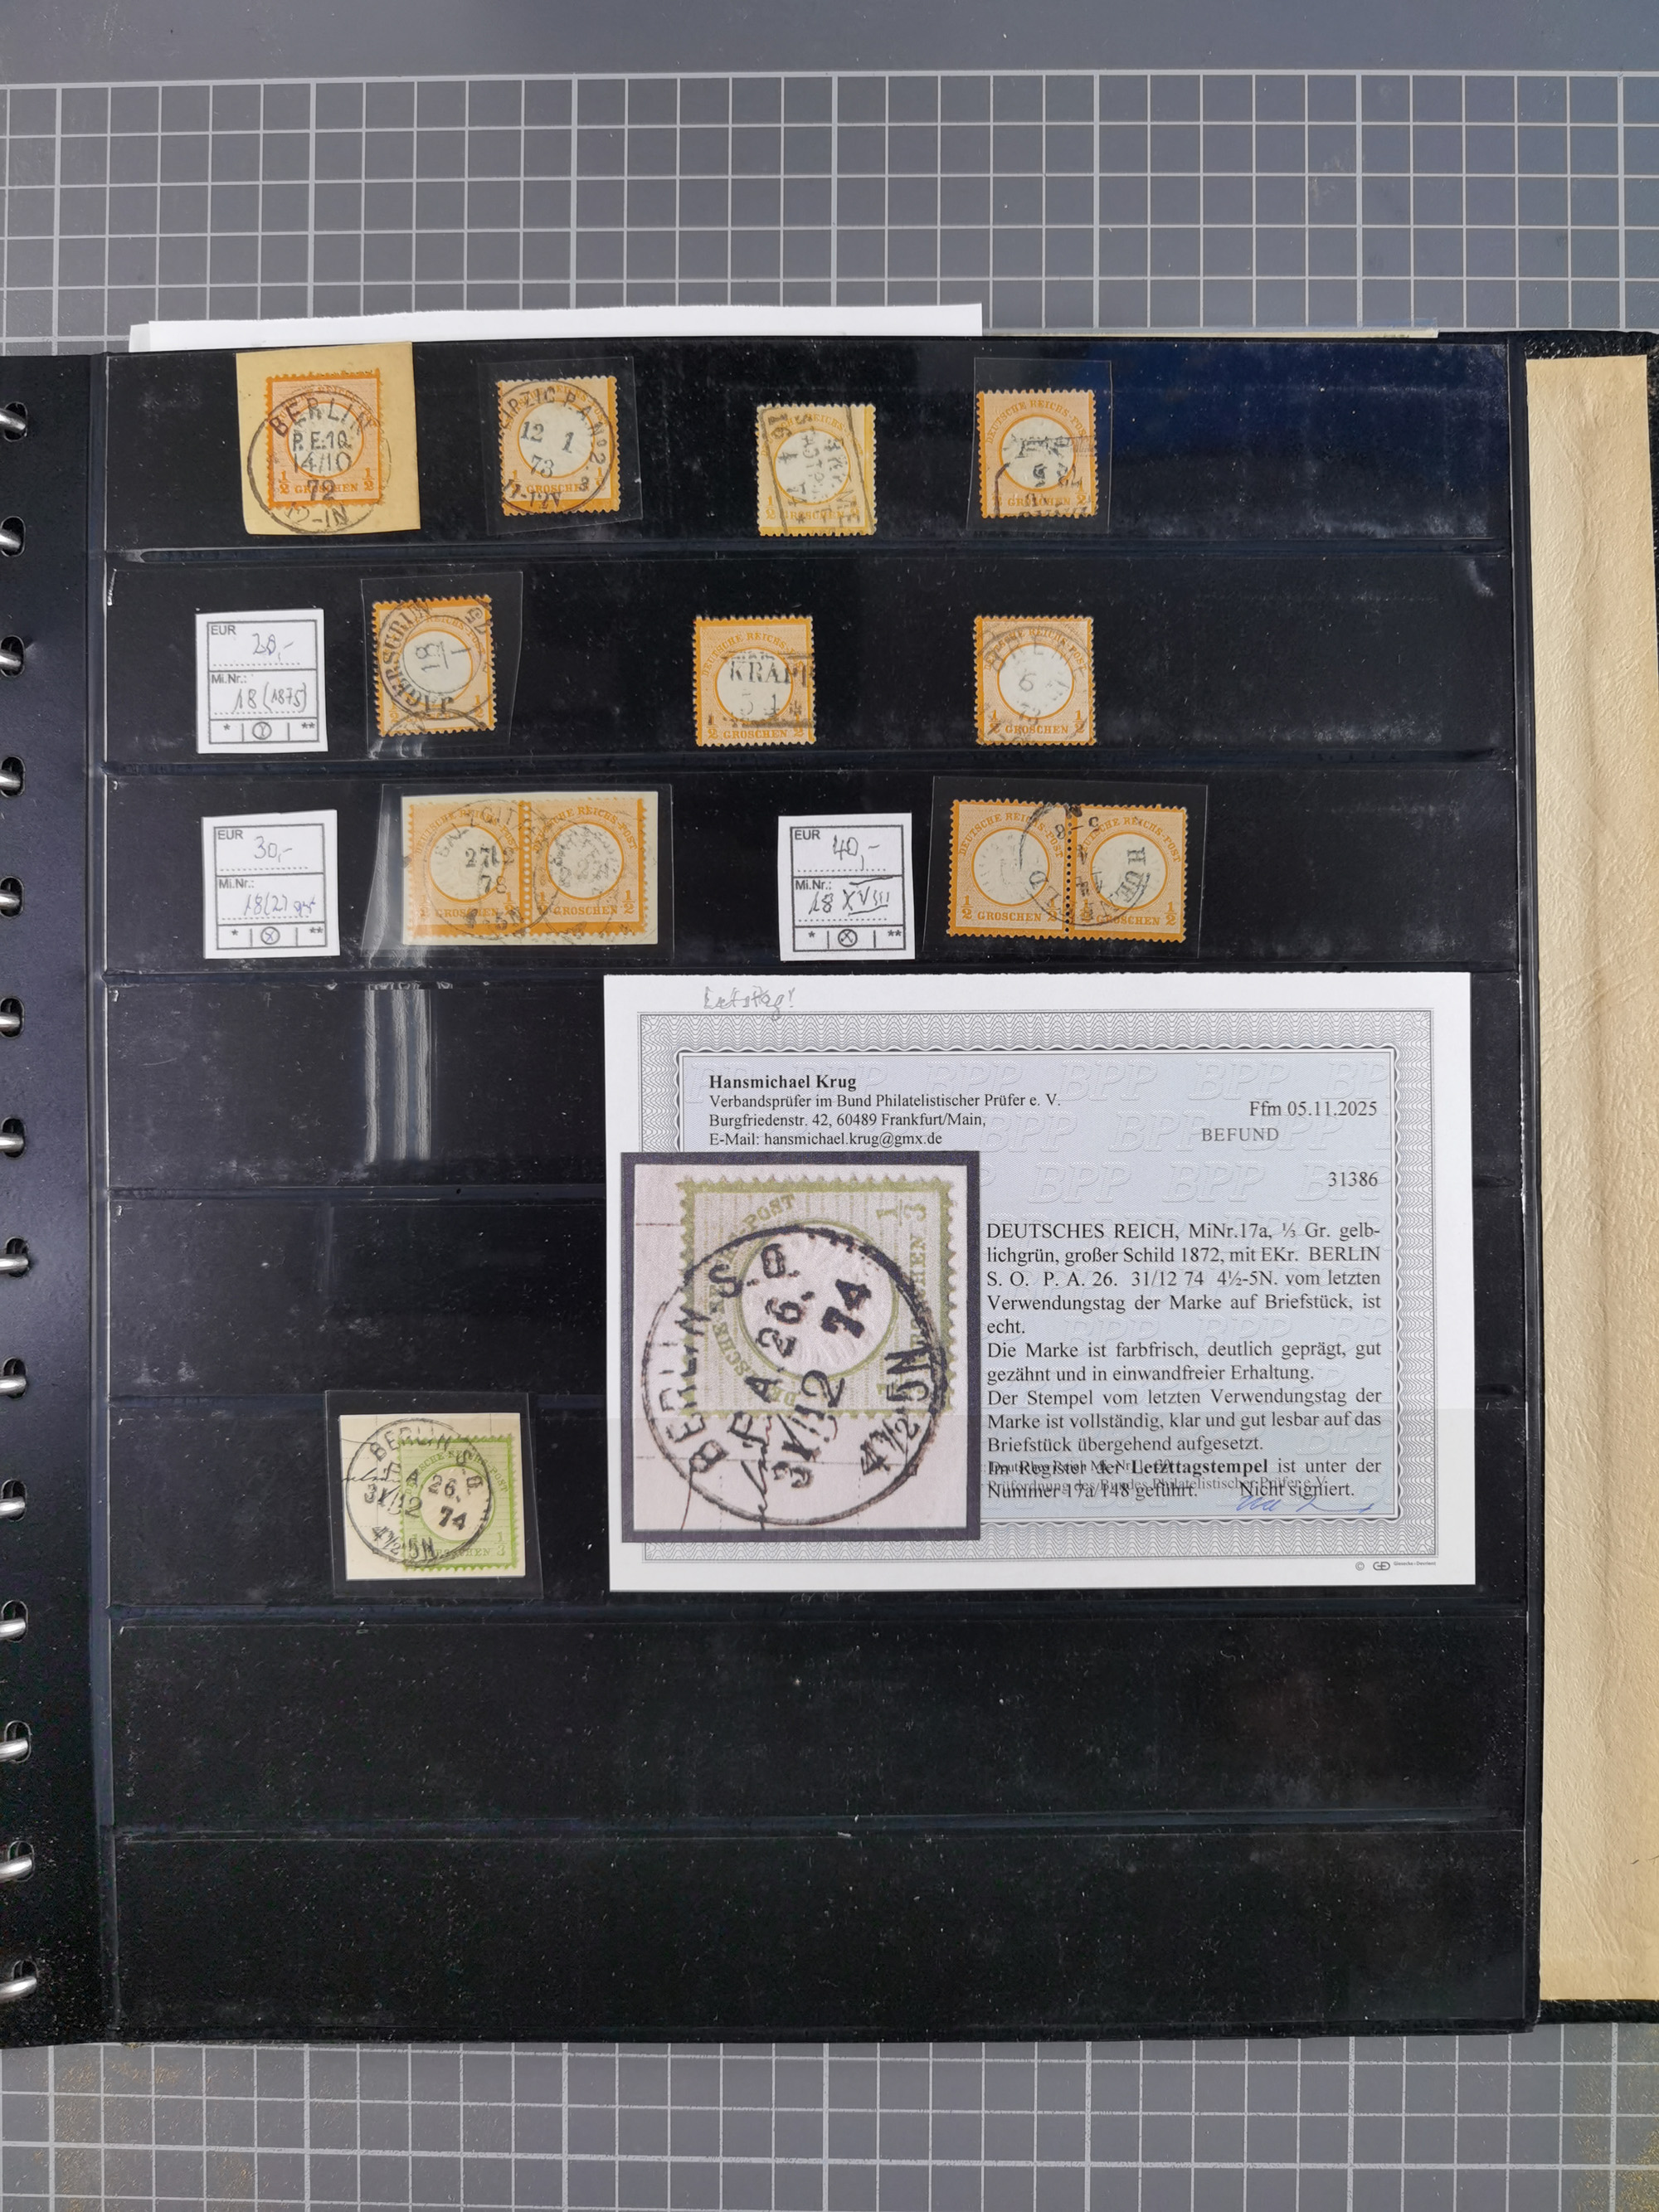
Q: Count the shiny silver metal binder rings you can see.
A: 14